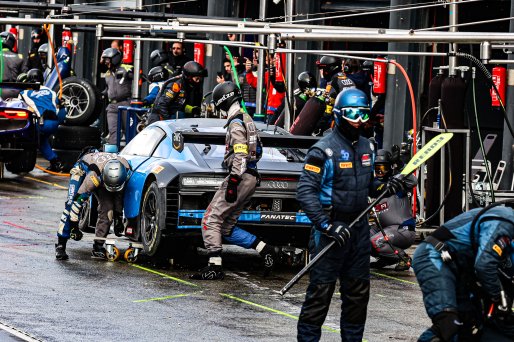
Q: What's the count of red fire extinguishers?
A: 7